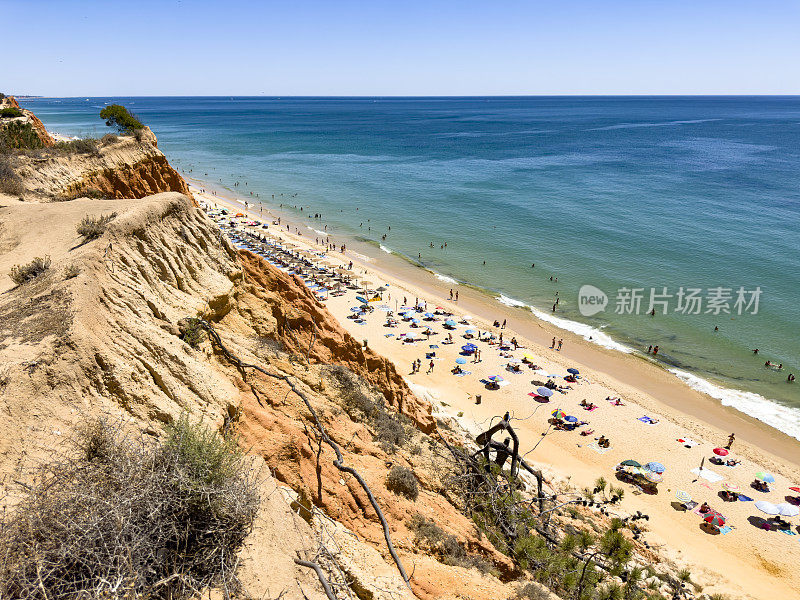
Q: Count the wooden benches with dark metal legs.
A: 0